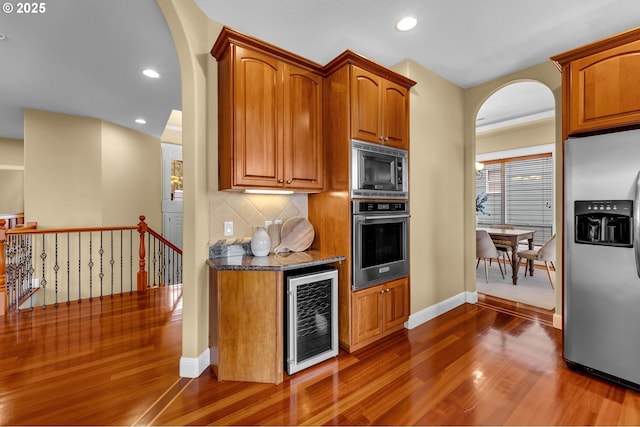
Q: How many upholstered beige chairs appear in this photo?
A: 3